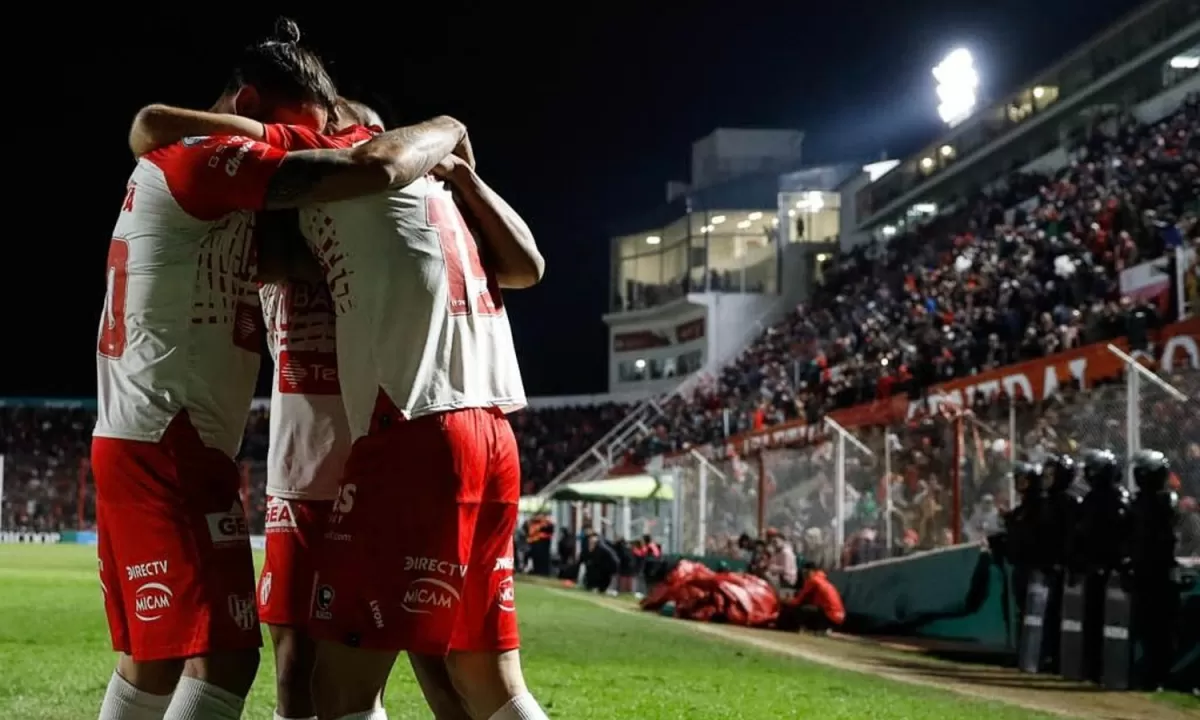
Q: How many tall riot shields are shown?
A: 3